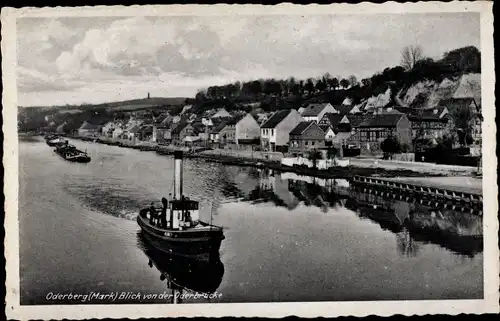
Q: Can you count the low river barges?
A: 2